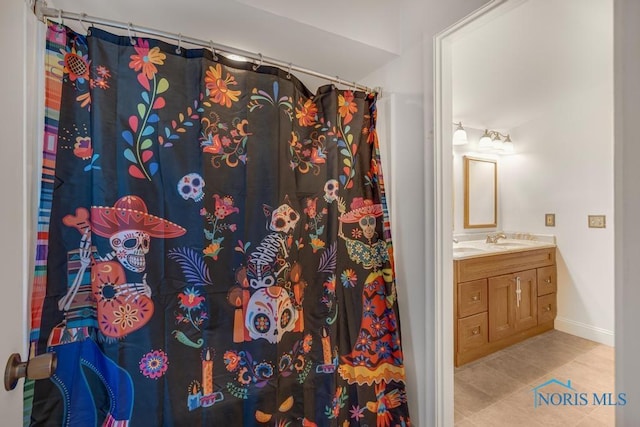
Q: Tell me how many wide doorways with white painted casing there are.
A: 1